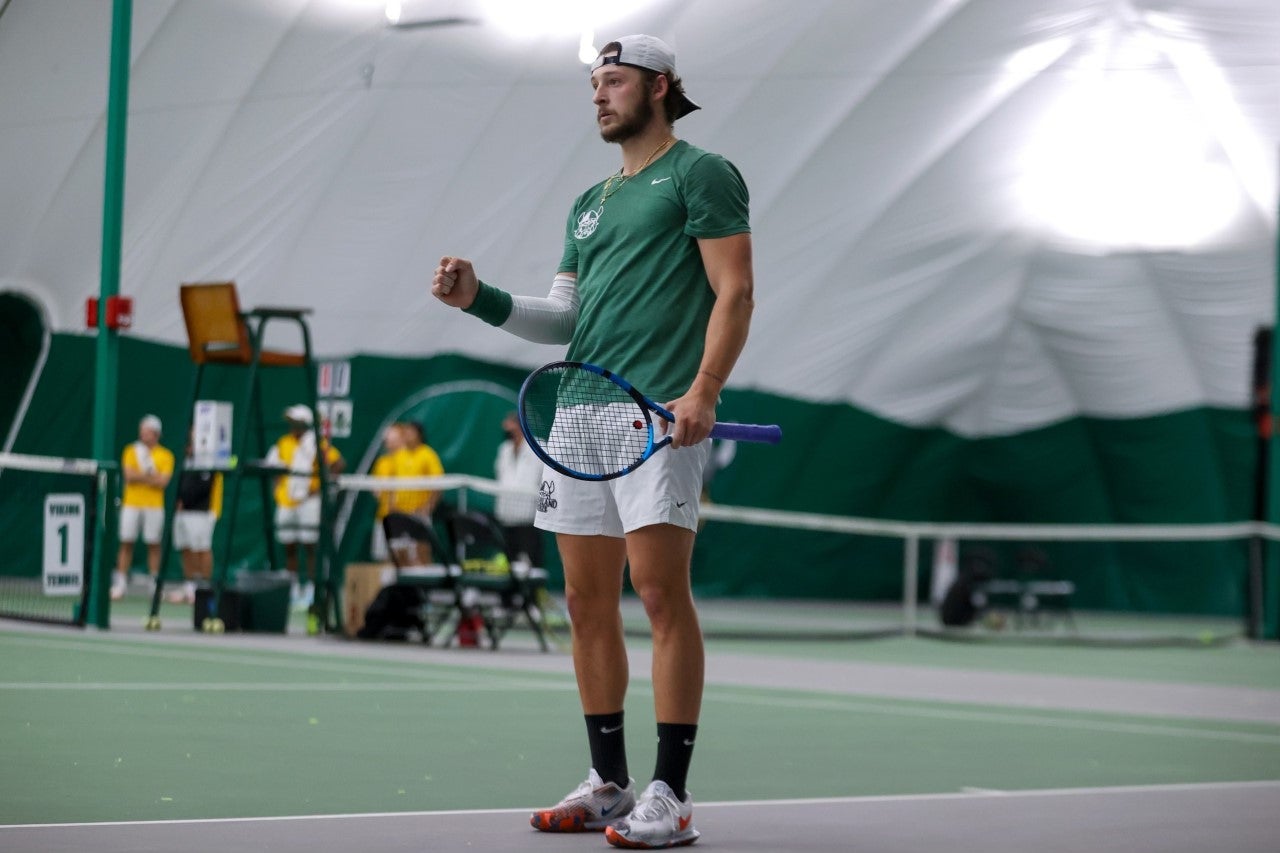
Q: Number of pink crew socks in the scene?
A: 0